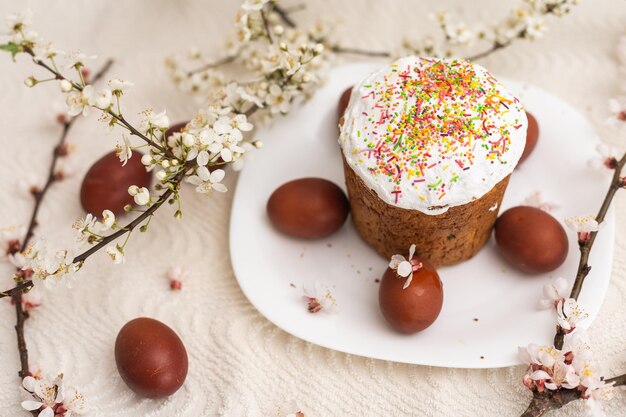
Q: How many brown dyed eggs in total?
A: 8